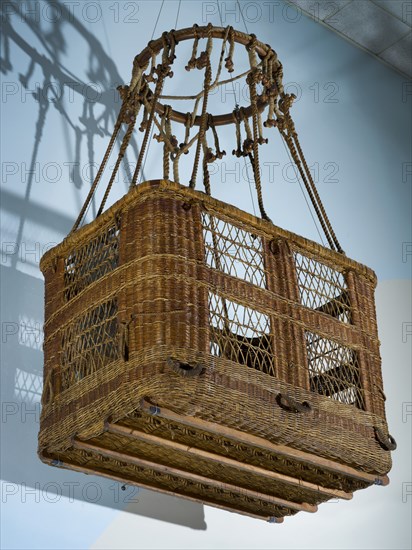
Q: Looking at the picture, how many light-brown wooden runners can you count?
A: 4